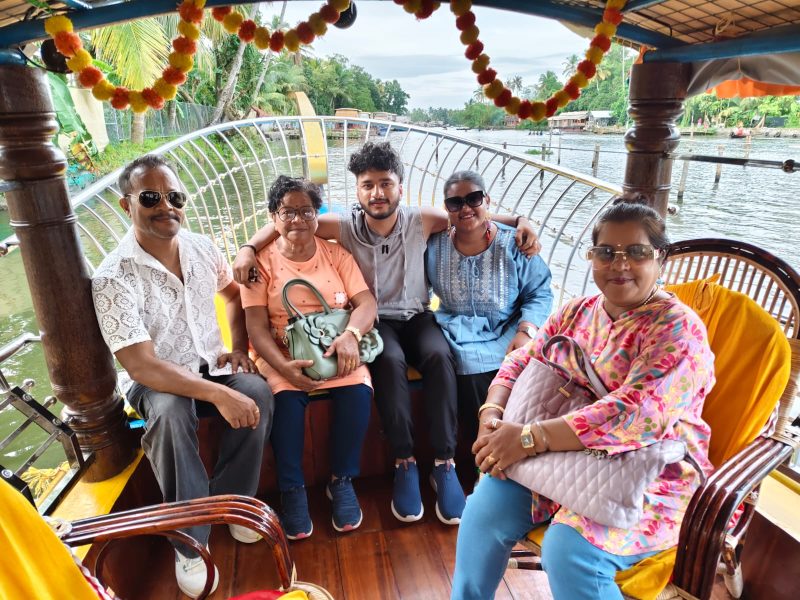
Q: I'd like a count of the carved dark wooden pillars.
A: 2